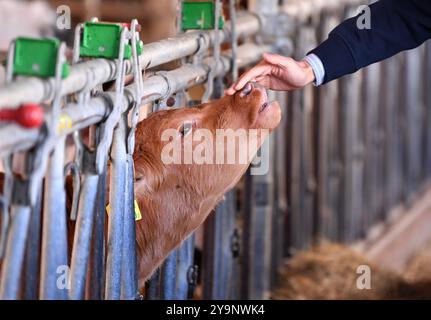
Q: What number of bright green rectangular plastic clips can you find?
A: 3